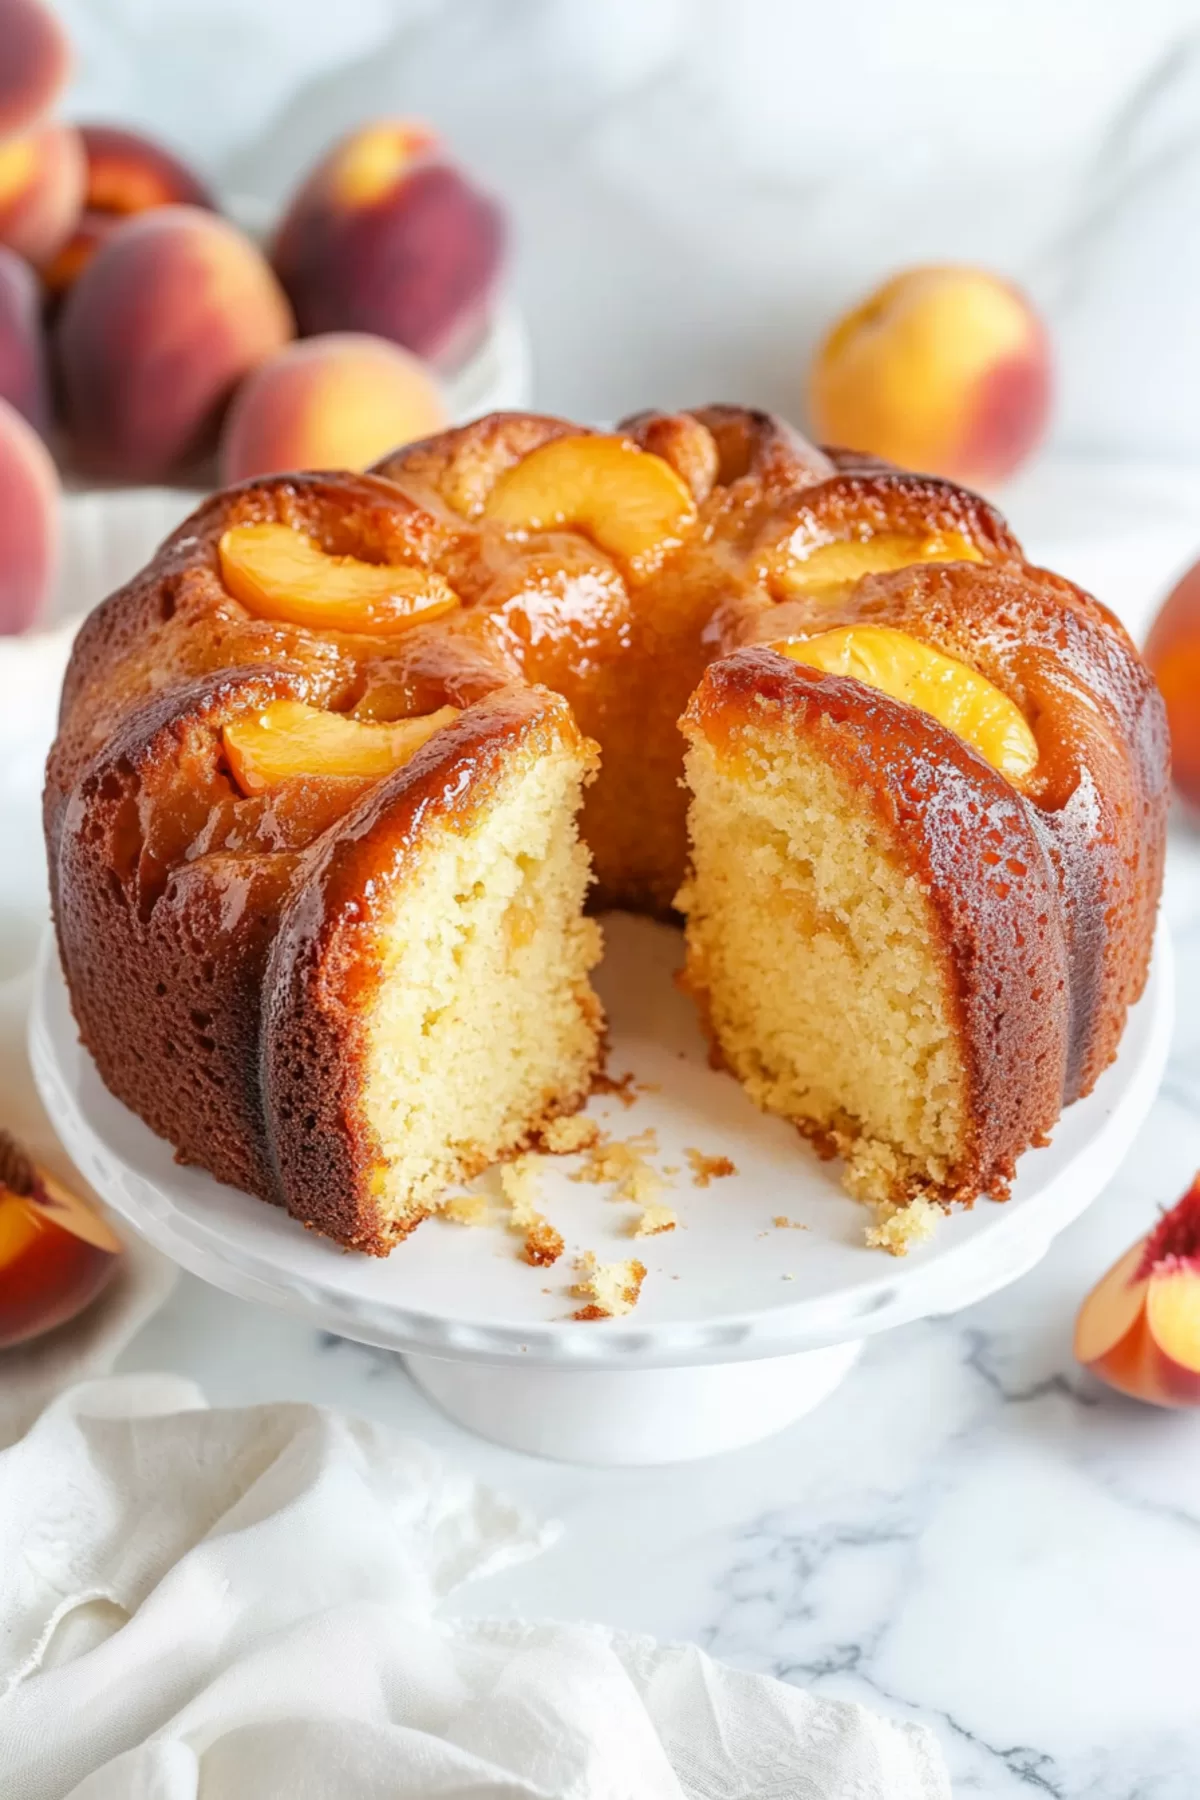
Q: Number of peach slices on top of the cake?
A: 5